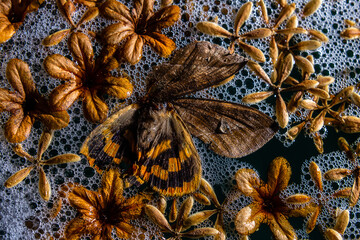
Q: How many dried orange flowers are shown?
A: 6